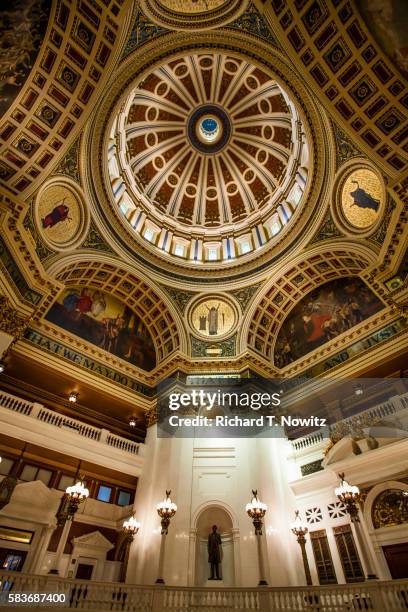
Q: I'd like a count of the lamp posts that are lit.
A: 6